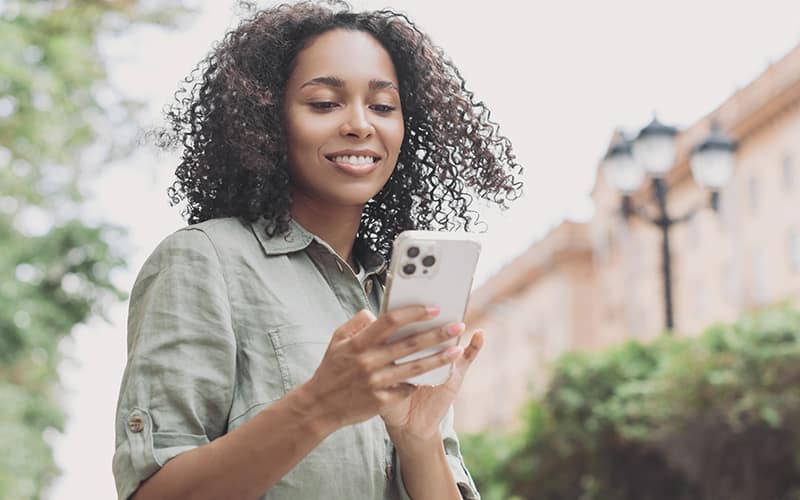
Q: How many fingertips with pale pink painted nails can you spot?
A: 3